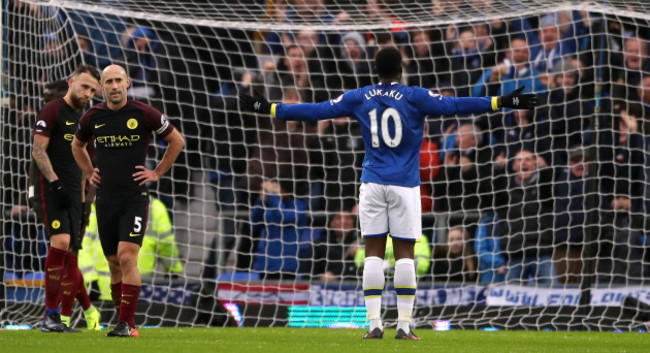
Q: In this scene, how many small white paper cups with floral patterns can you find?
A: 0